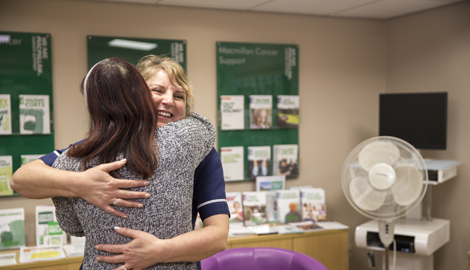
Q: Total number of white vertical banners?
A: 0